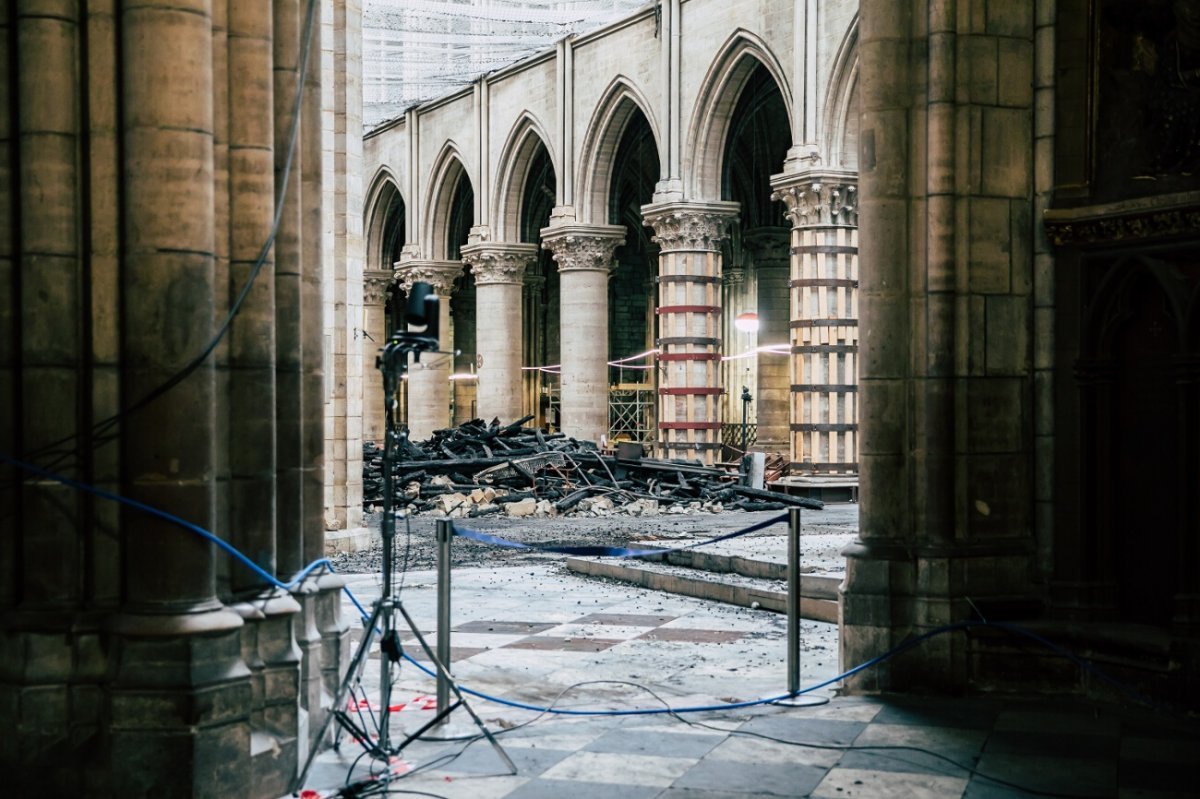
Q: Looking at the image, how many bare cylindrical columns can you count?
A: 4